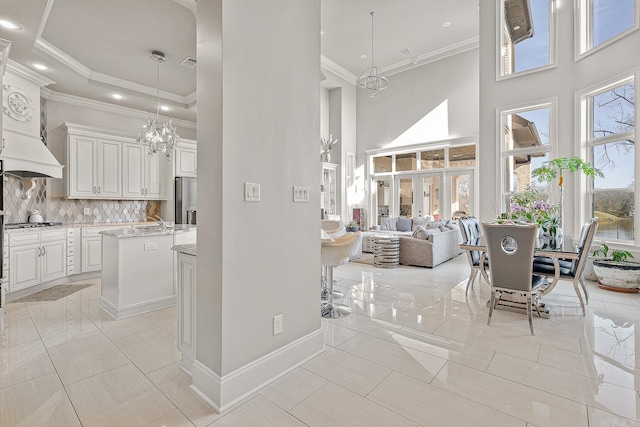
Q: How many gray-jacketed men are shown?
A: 0